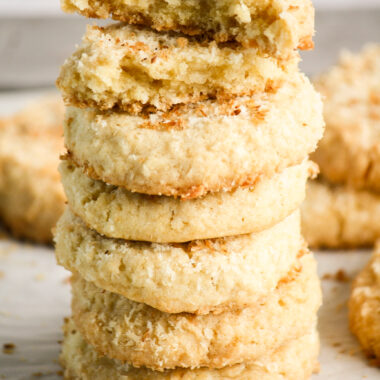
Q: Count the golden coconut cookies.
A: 11